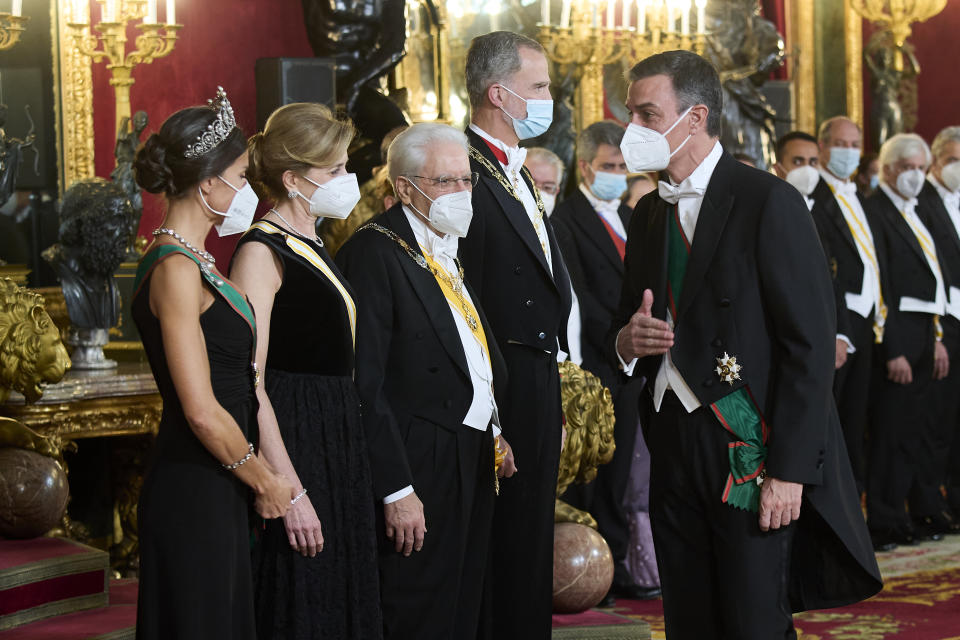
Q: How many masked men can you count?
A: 9